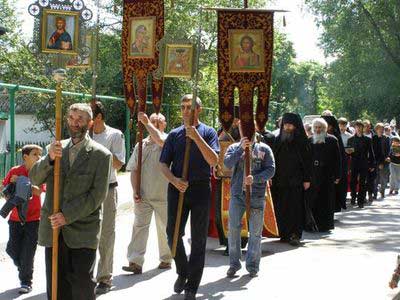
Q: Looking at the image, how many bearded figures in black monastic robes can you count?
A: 2